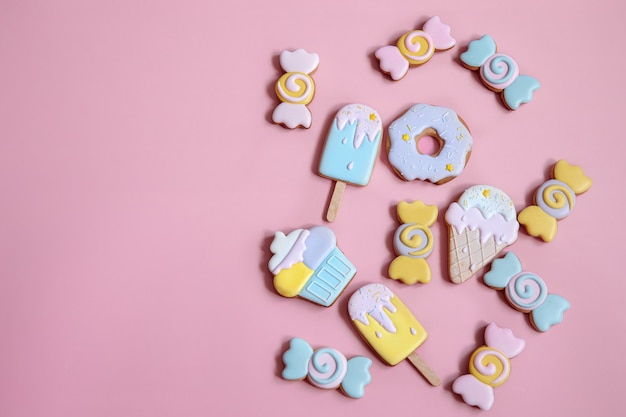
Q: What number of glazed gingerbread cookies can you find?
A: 13